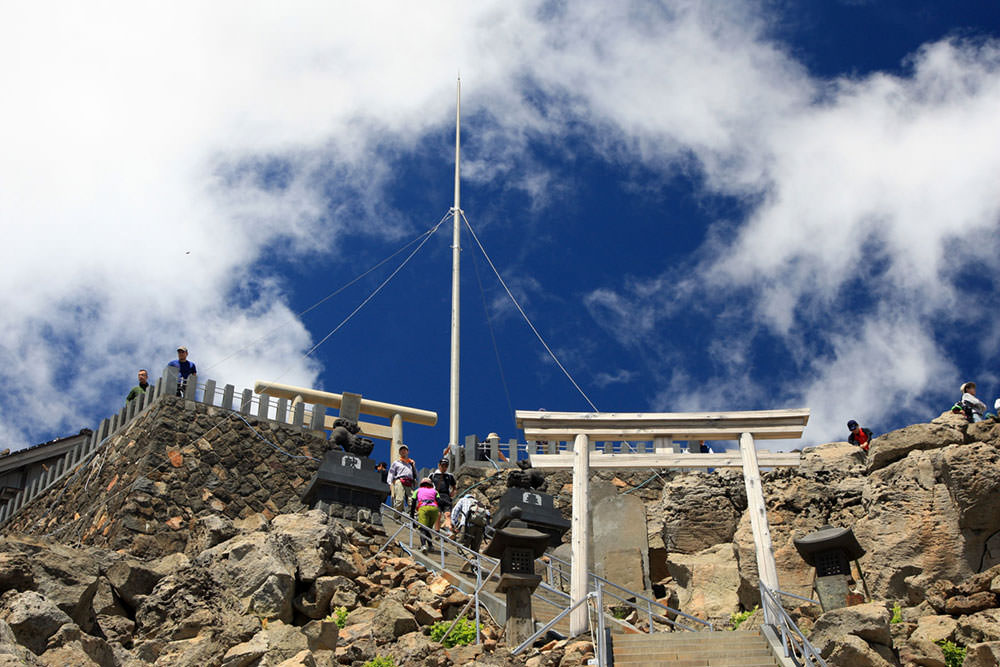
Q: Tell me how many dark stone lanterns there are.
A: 2